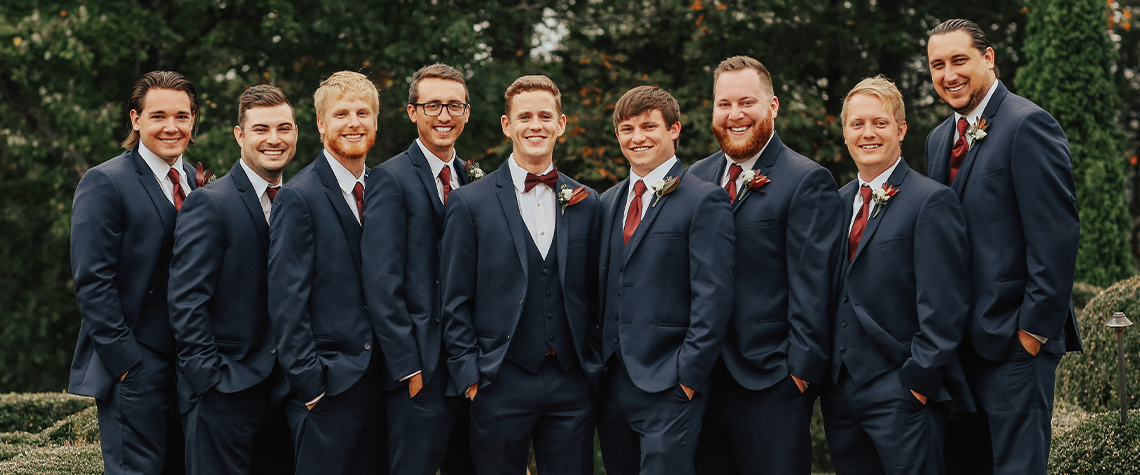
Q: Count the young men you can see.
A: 9